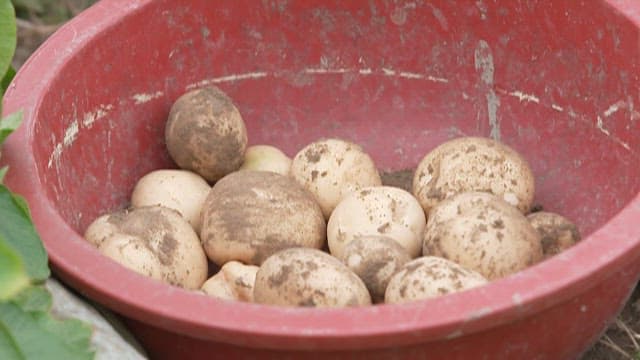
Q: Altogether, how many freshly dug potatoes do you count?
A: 14